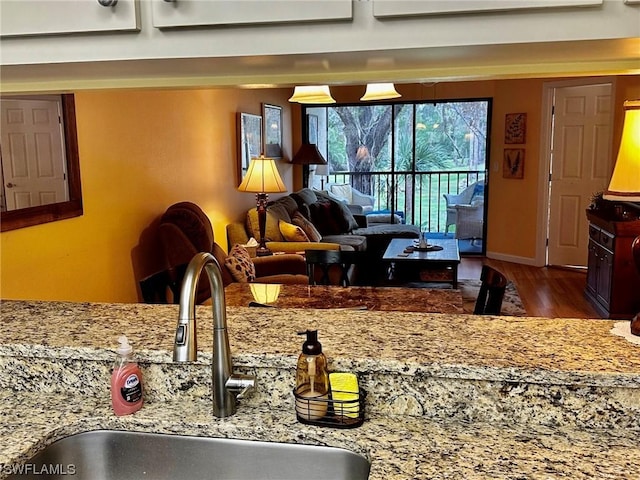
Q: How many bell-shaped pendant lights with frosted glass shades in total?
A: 2